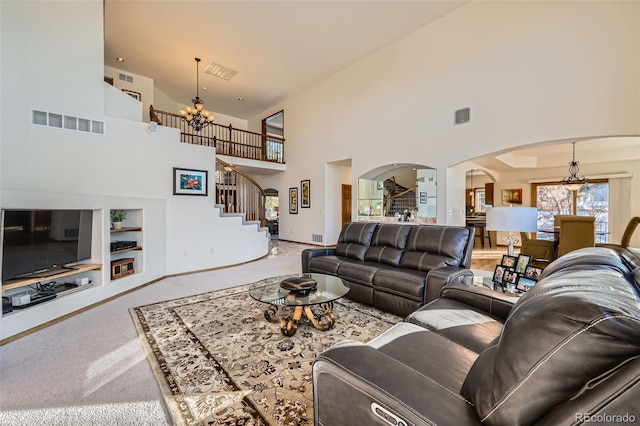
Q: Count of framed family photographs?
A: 6